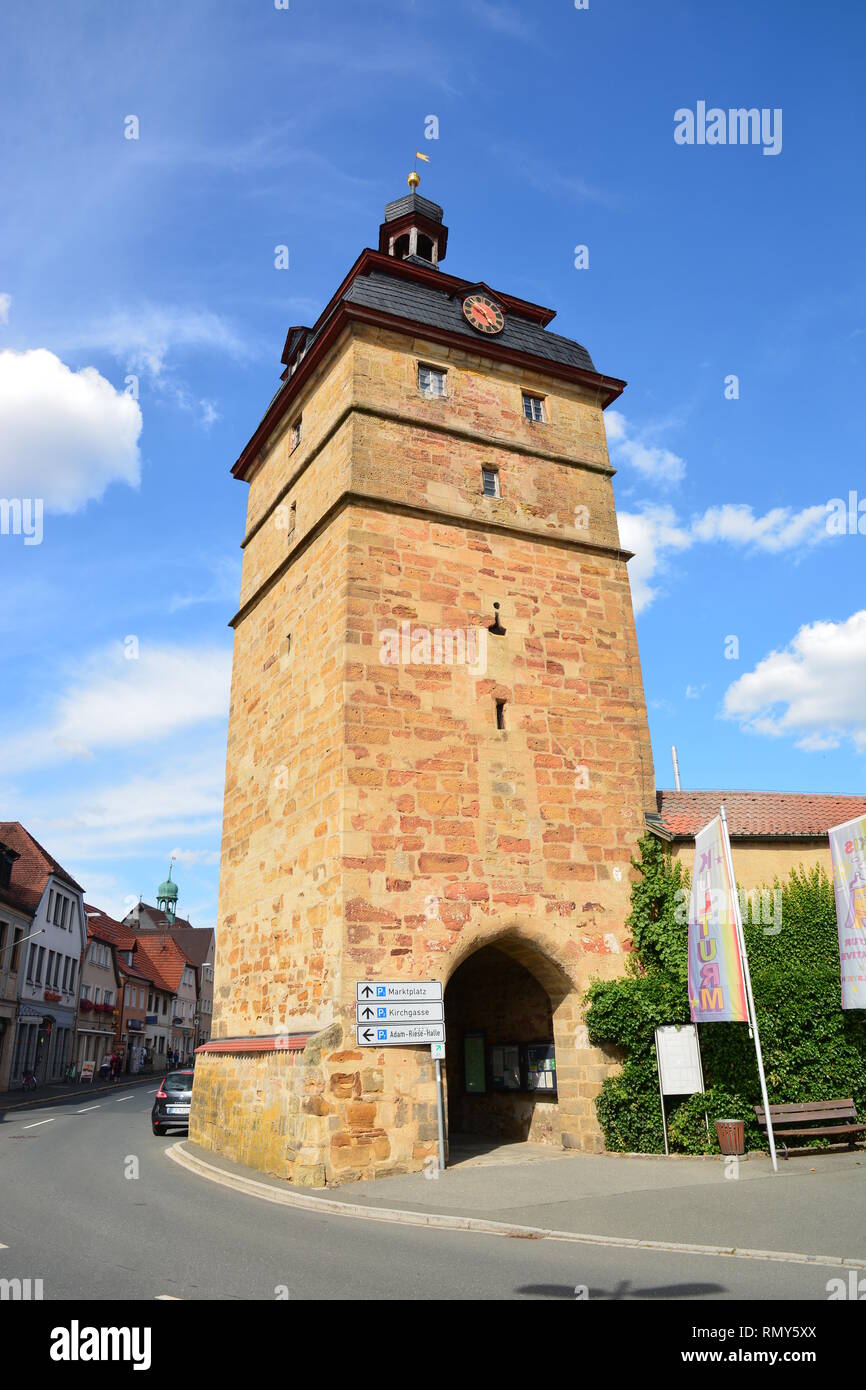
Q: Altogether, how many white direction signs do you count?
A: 3